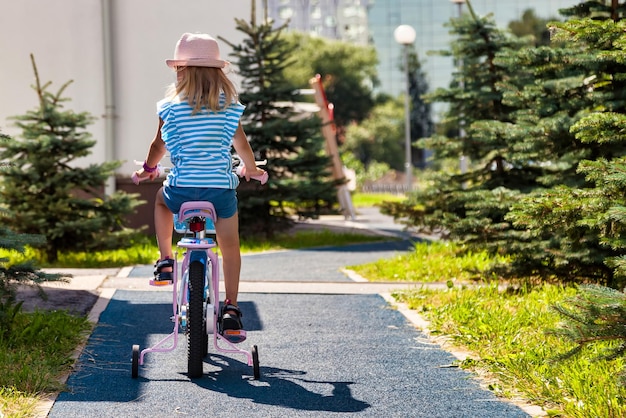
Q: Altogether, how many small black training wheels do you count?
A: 2